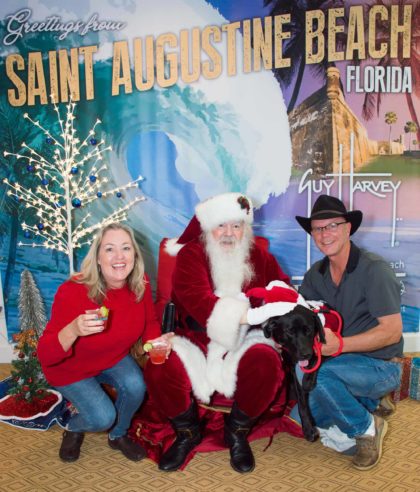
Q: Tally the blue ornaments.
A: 13